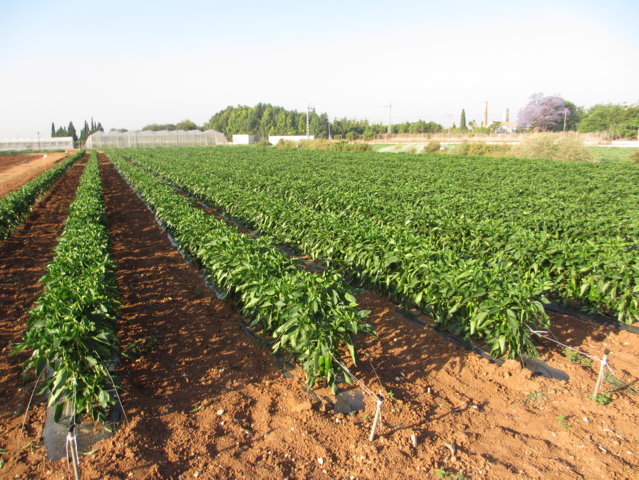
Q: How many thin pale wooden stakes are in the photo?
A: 3